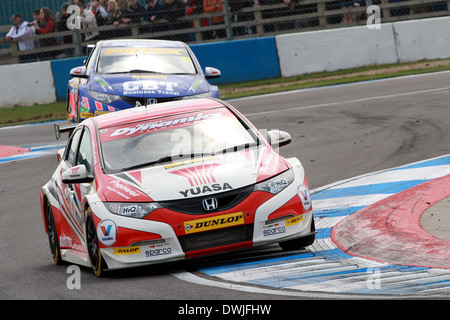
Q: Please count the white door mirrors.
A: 4